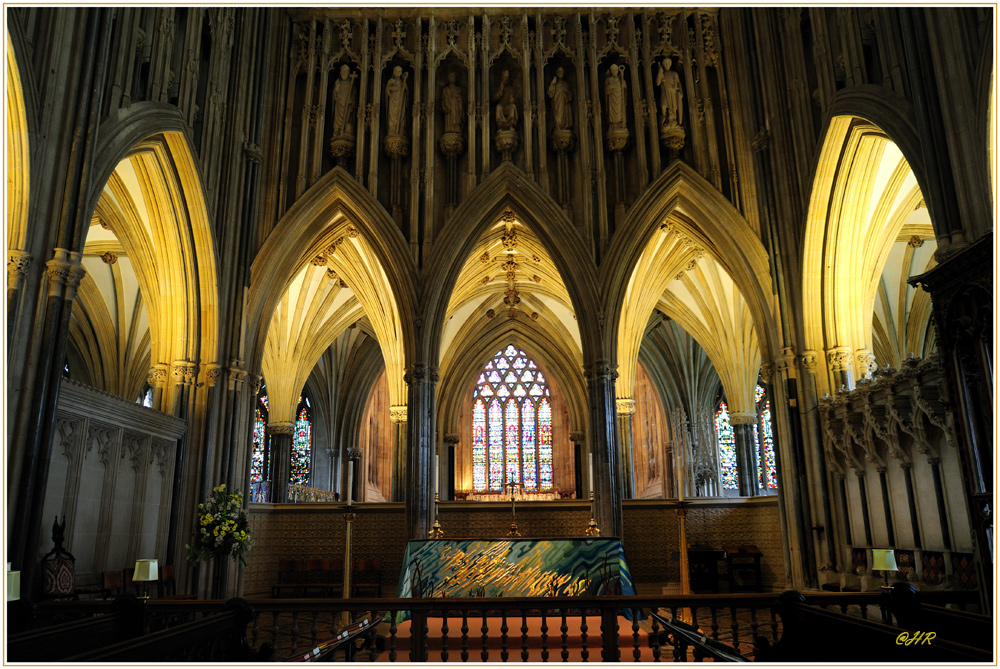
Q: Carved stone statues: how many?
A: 7